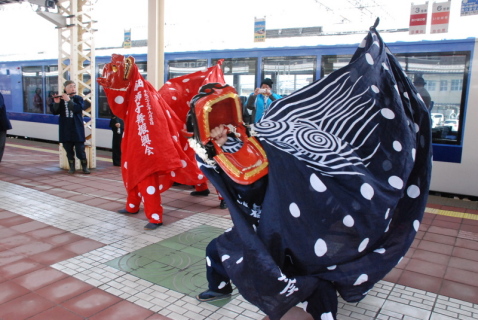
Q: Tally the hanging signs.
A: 5